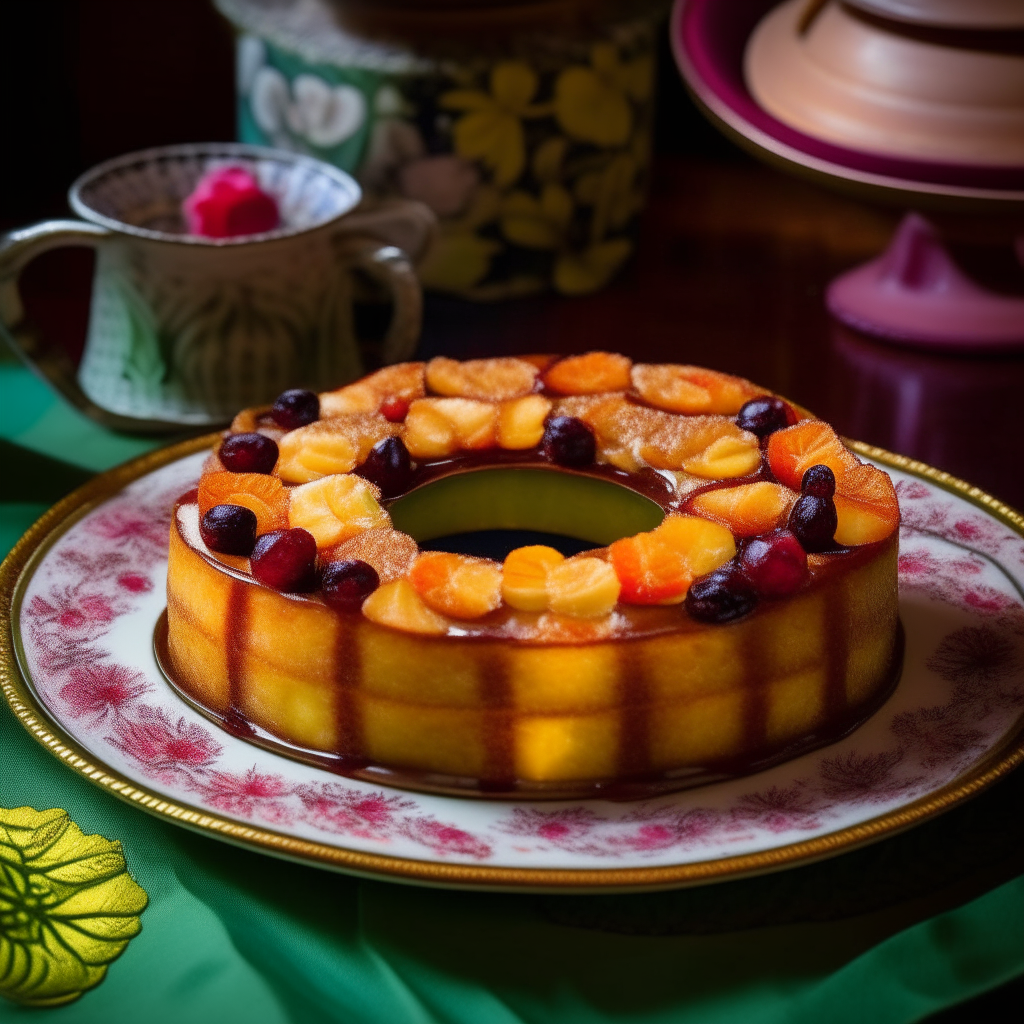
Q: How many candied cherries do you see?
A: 12